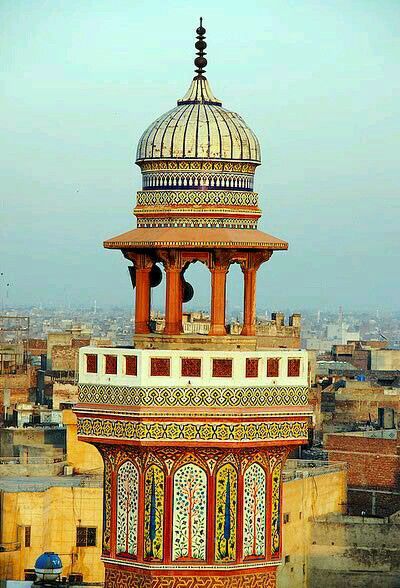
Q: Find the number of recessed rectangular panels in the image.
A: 9